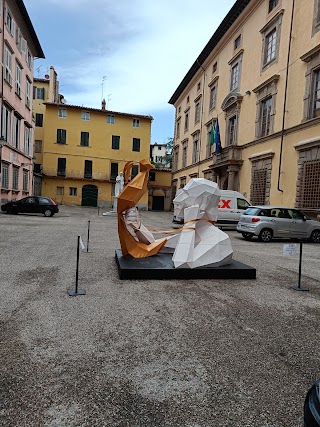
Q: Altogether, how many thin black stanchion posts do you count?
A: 3